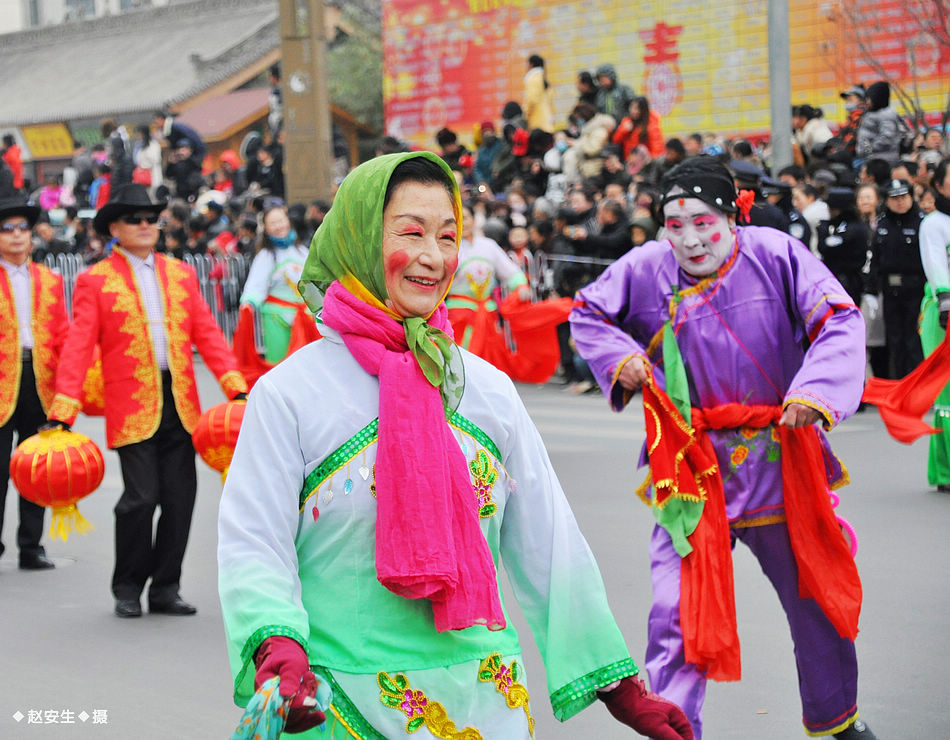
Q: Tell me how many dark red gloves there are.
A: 2